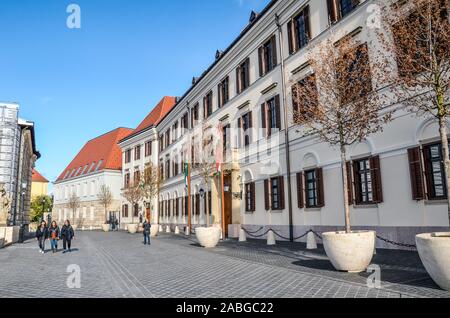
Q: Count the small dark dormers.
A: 3